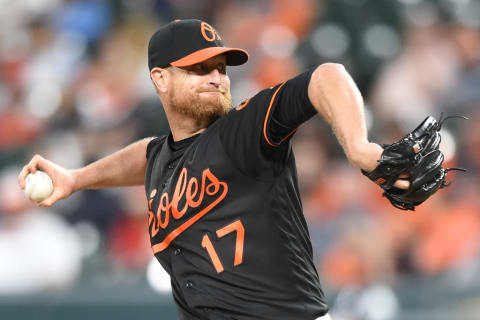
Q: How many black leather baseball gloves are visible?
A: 1